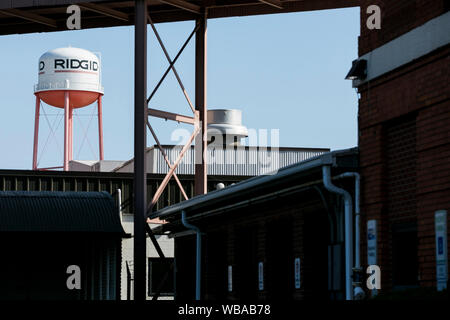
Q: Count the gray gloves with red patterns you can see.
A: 0